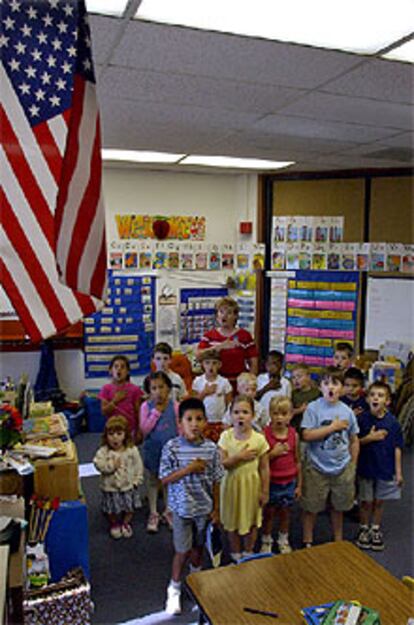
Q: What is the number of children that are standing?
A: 15